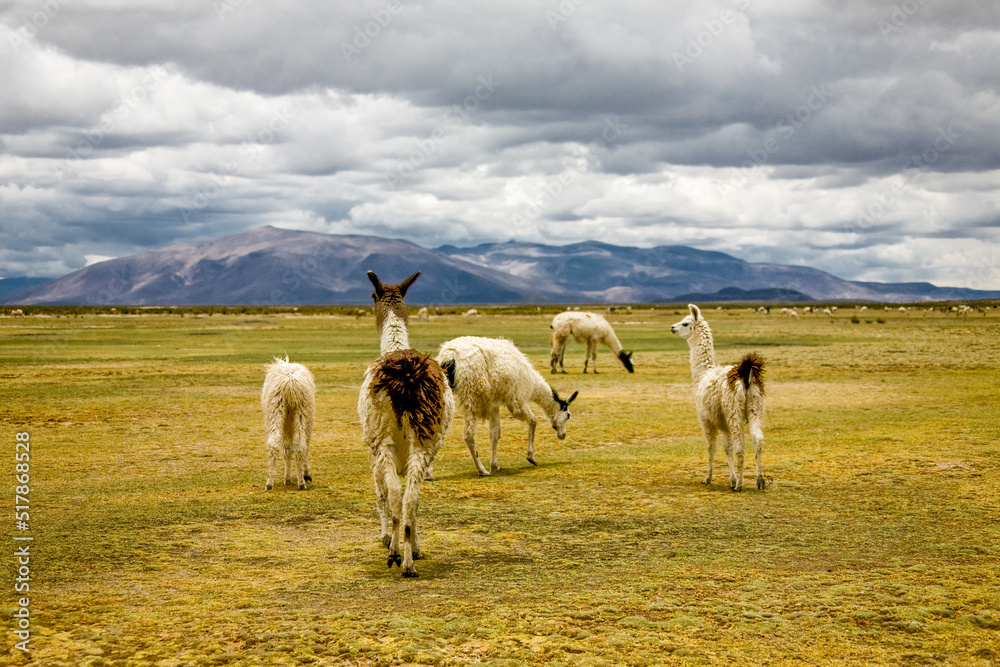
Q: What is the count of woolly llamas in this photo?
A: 5